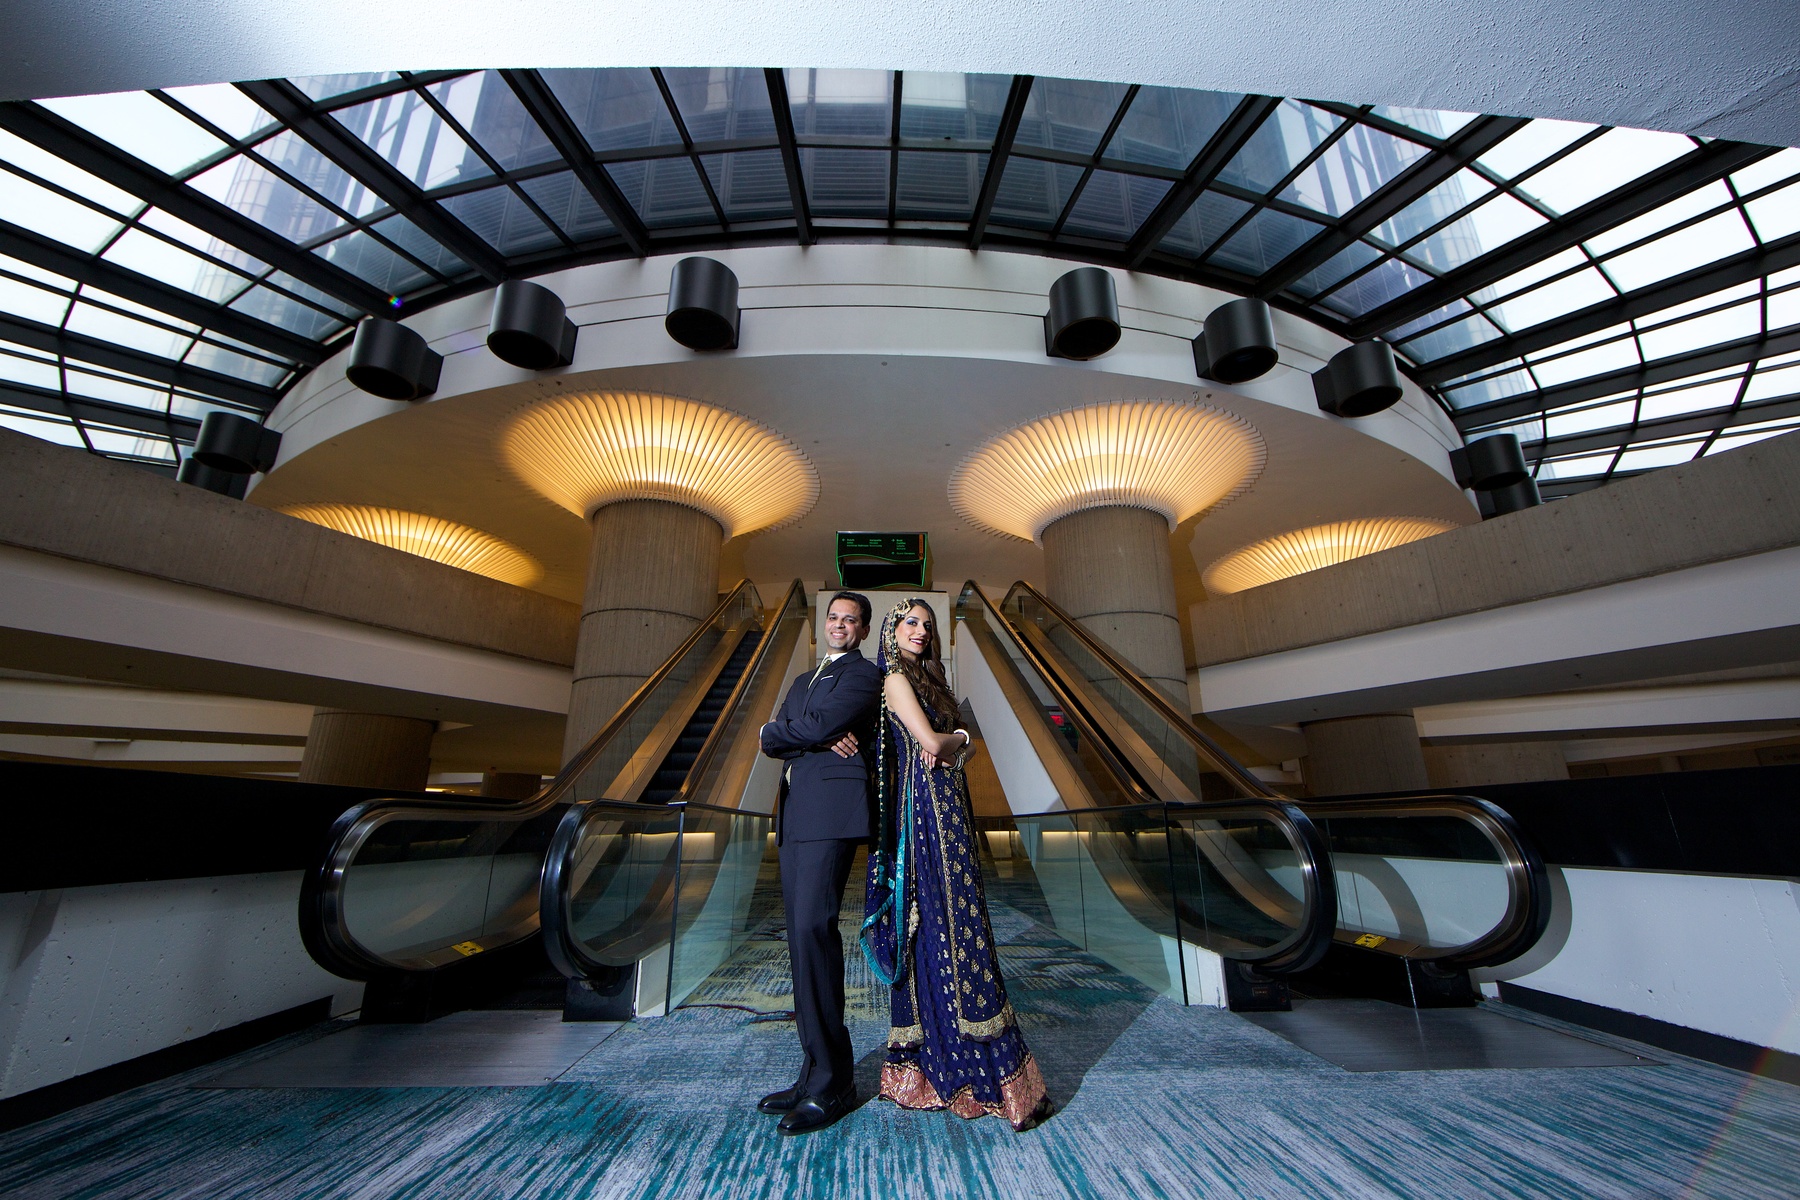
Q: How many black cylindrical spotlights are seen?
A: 10